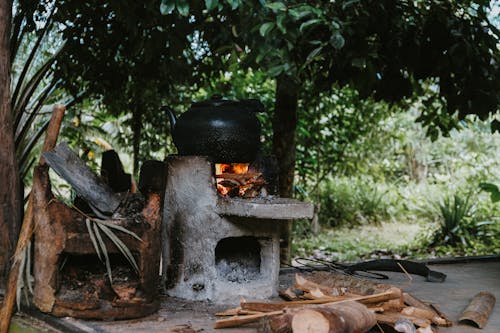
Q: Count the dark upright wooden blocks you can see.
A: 2